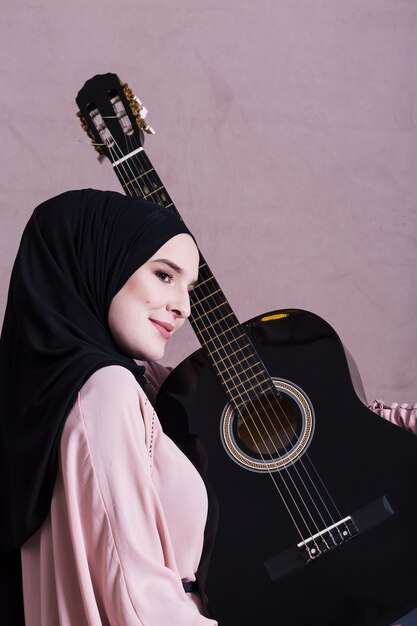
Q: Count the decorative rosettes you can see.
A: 1